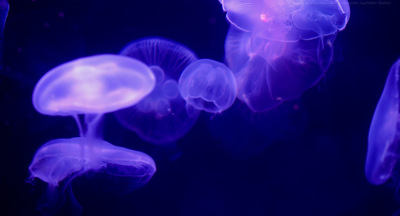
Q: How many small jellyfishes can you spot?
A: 1